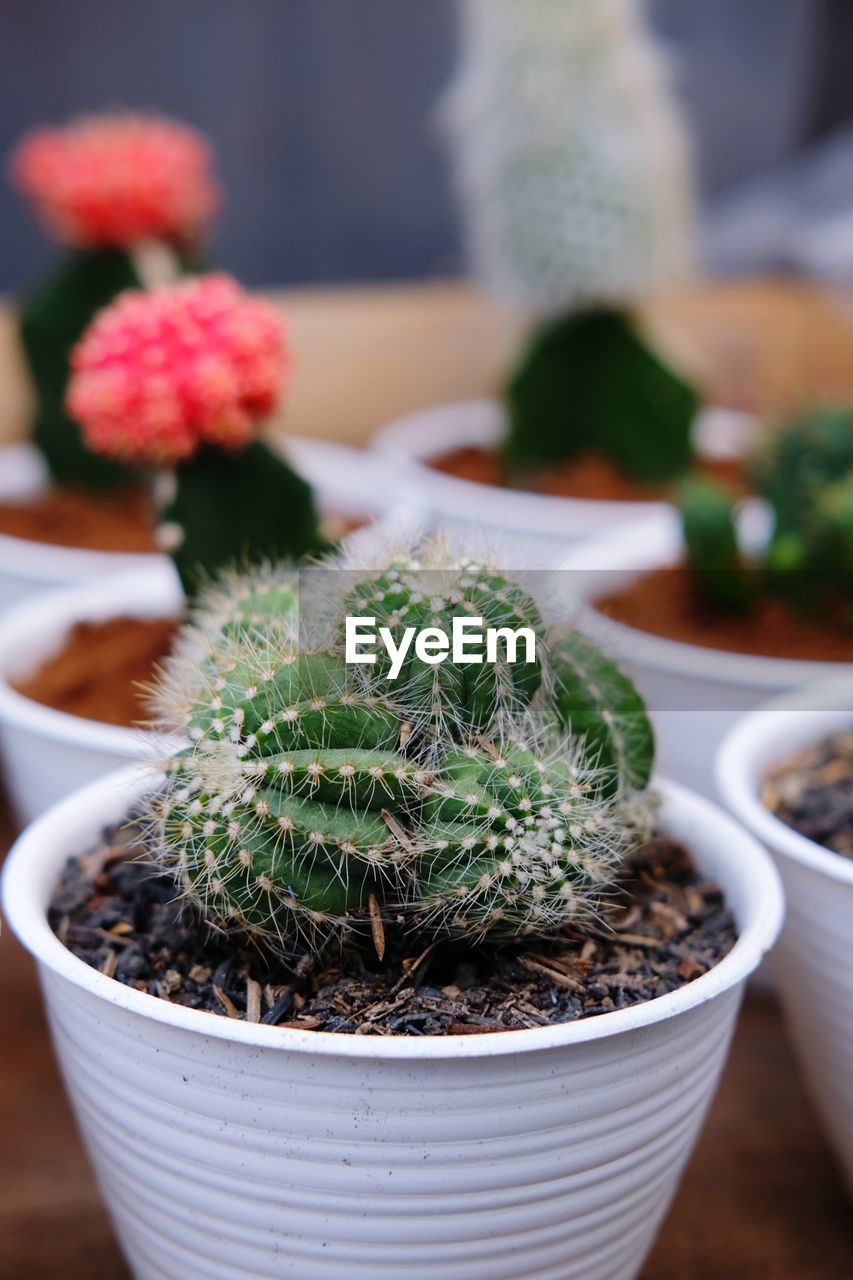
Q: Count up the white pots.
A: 6